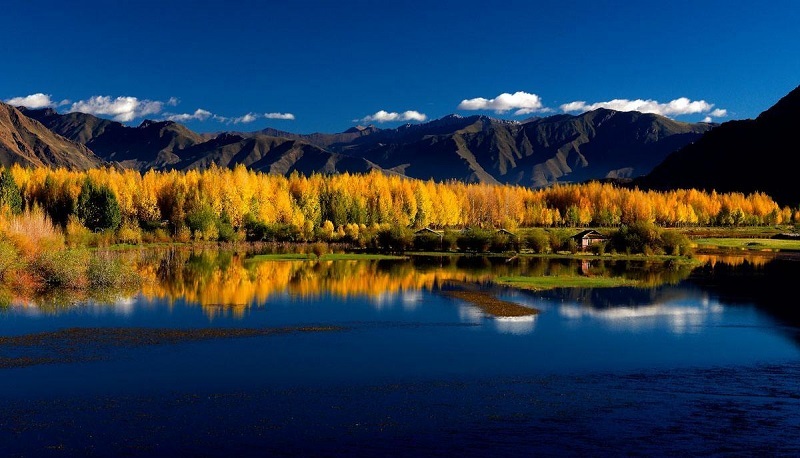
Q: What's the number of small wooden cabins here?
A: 3